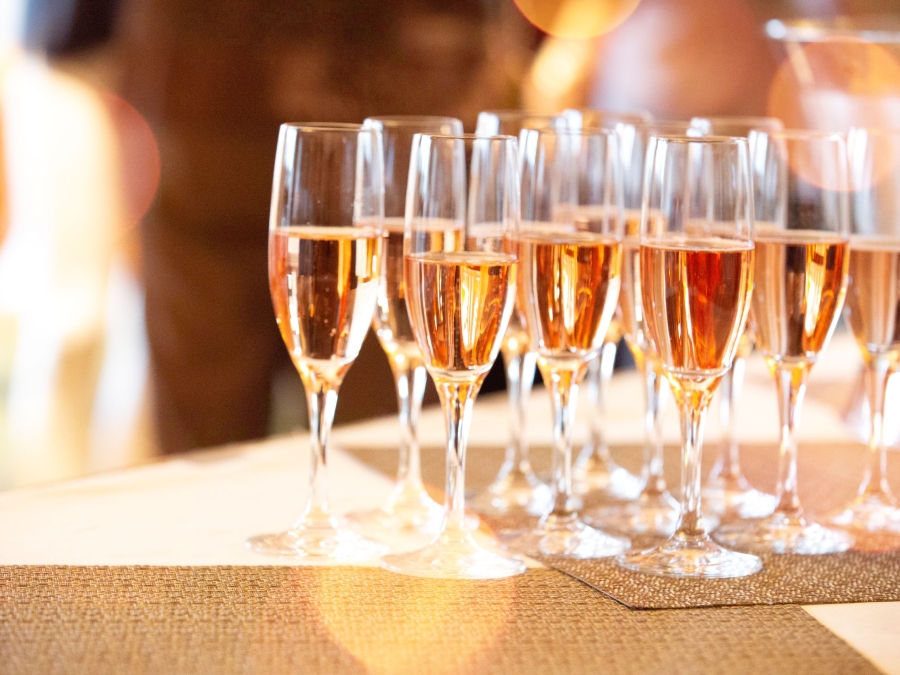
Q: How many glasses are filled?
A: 11